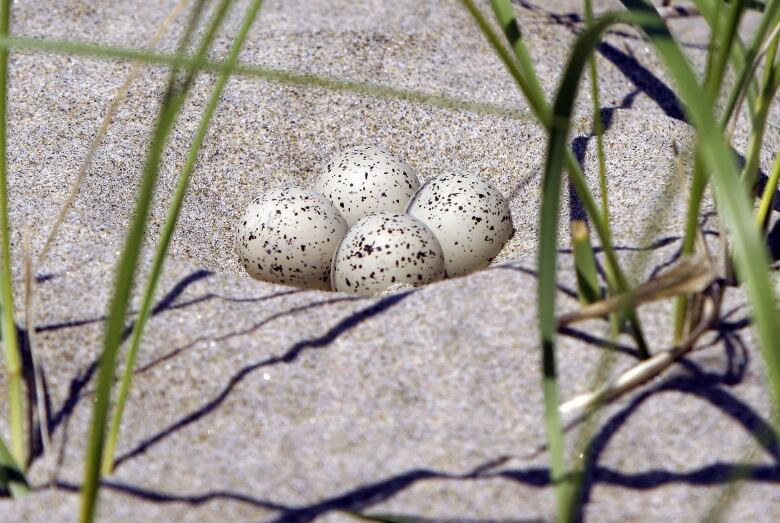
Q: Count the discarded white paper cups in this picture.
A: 0